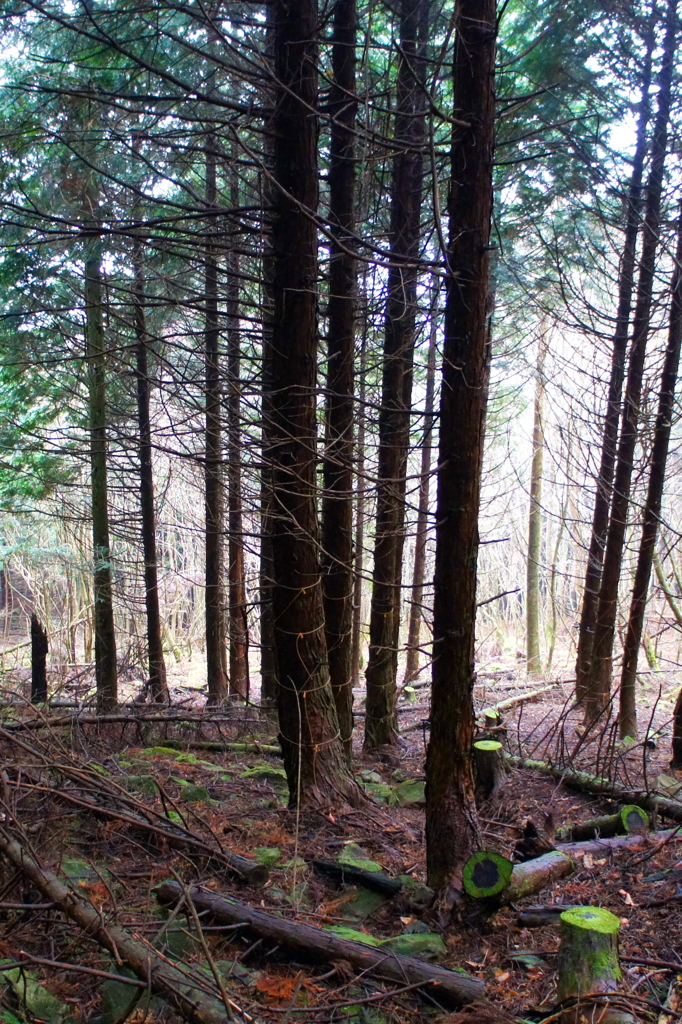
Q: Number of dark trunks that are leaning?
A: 3